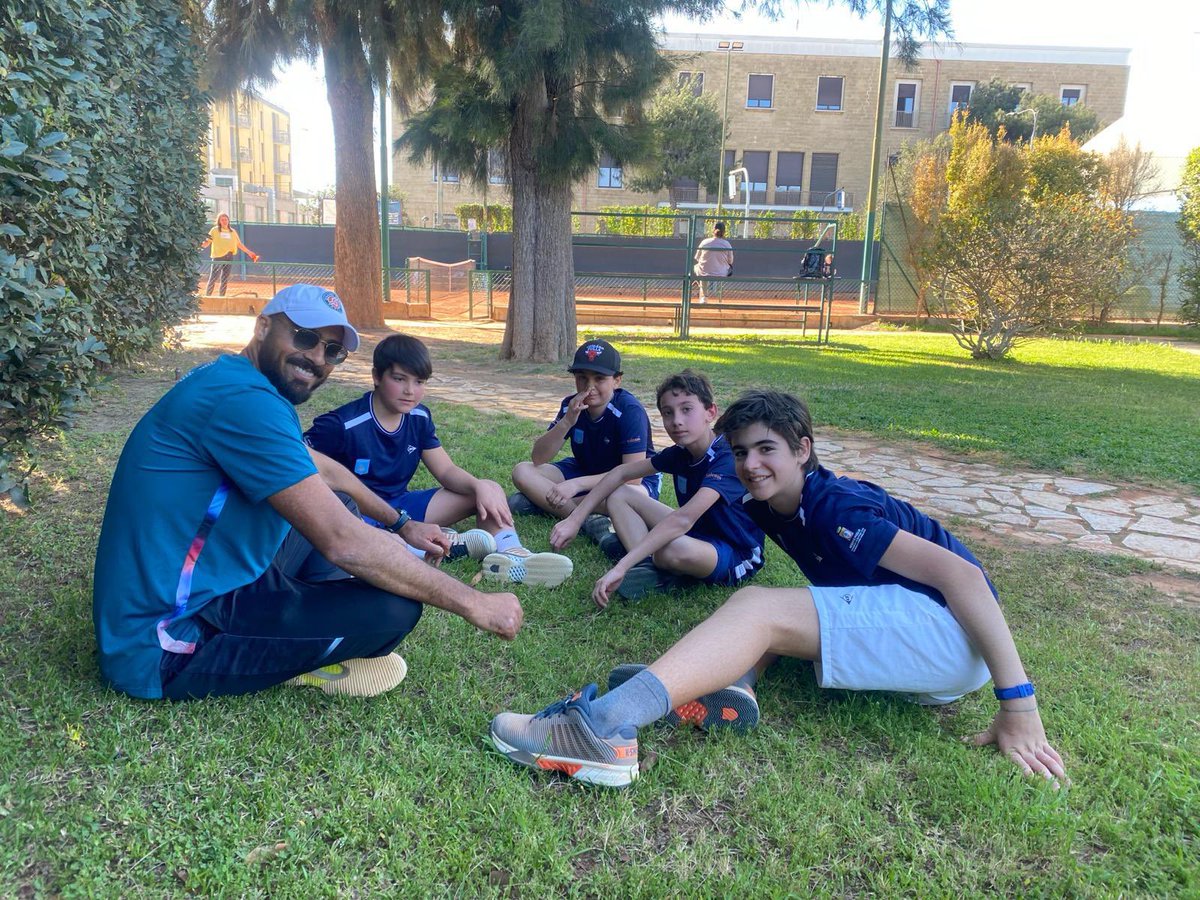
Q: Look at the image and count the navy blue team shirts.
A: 4